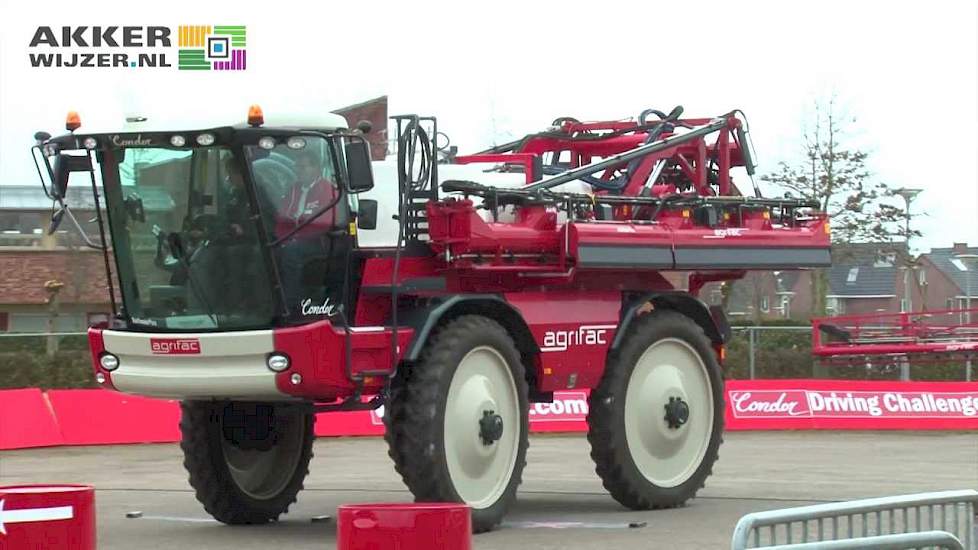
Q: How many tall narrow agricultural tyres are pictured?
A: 3